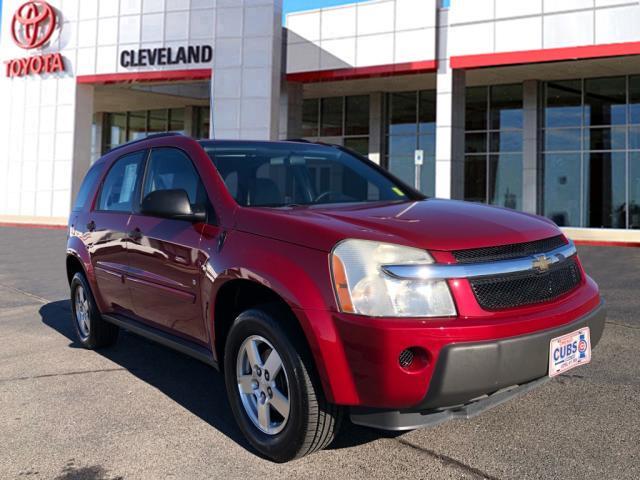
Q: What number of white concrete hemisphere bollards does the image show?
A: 0